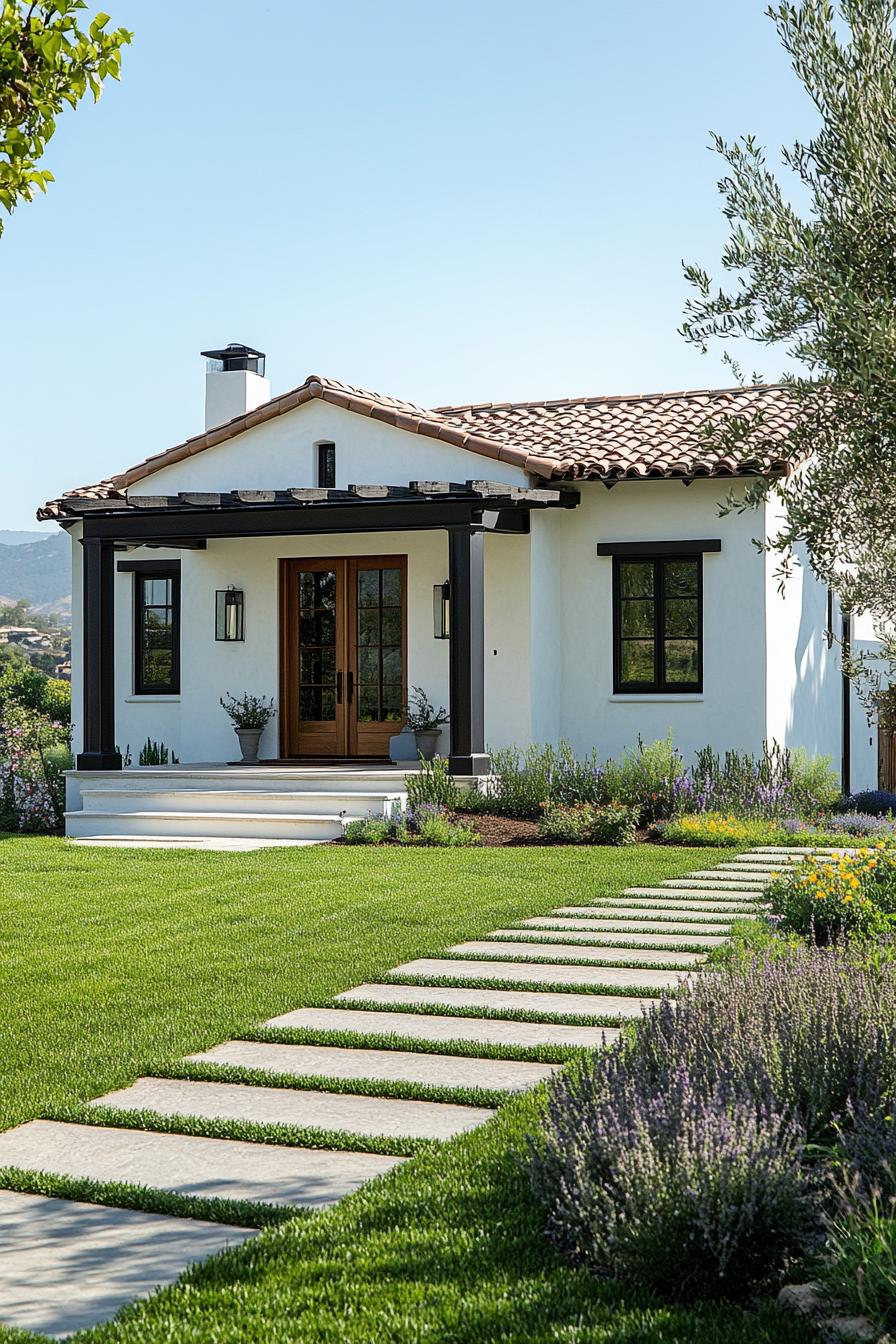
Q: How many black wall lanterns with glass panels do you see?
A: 2